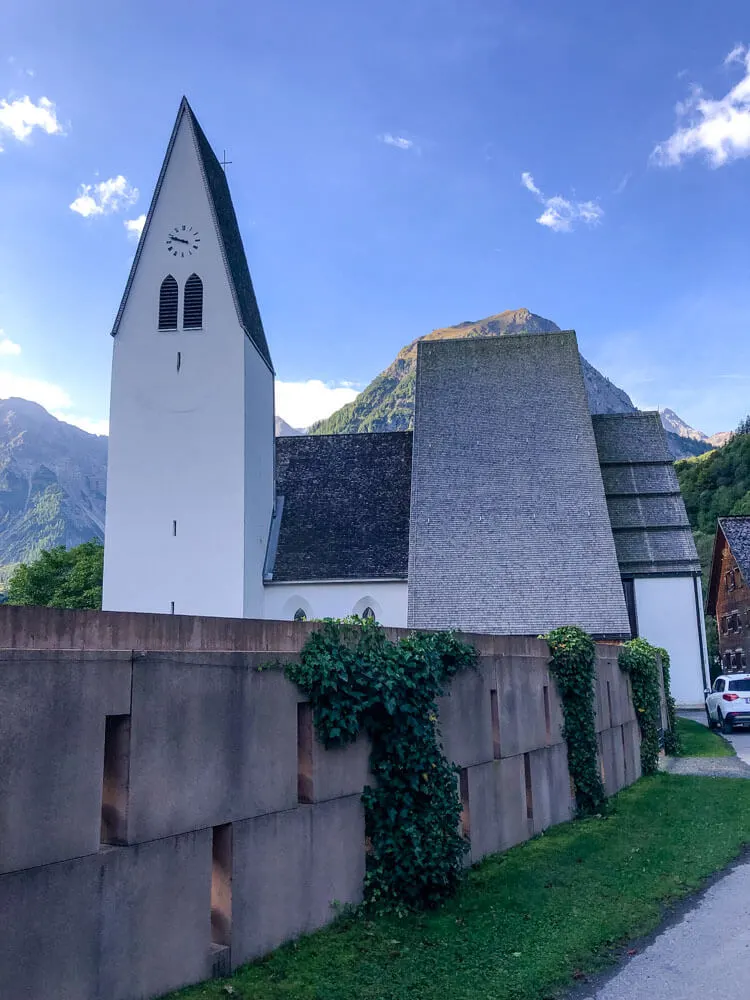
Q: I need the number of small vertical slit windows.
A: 3